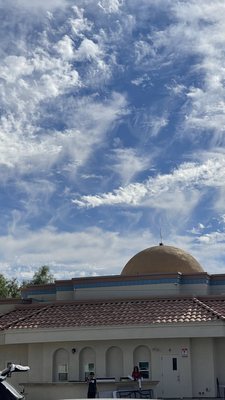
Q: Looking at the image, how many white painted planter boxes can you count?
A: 0